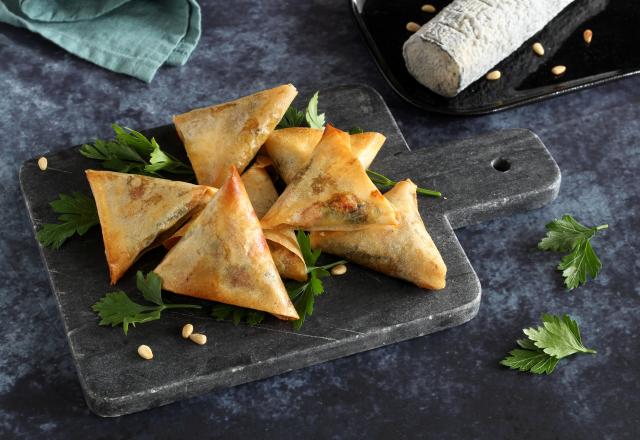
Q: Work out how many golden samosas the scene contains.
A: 7